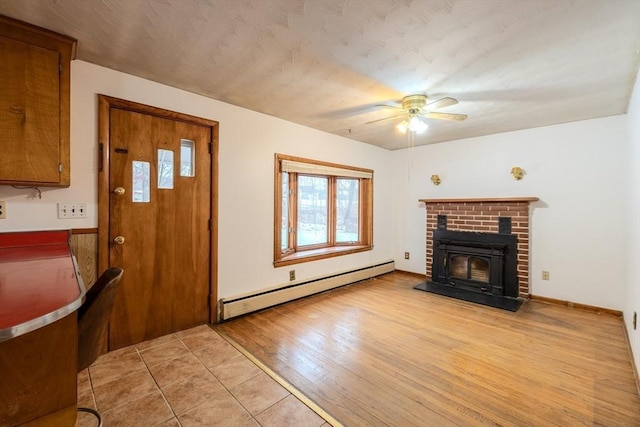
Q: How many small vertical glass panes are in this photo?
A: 3